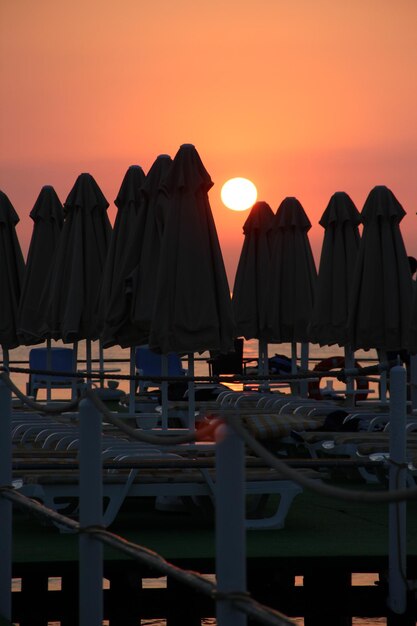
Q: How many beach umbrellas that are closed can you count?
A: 10